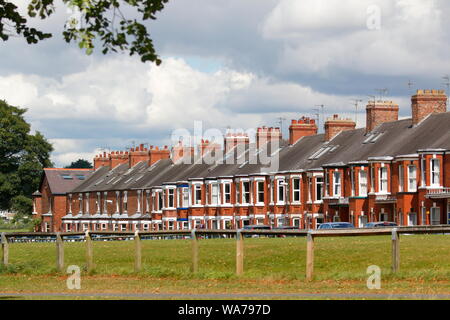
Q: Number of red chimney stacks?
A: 12